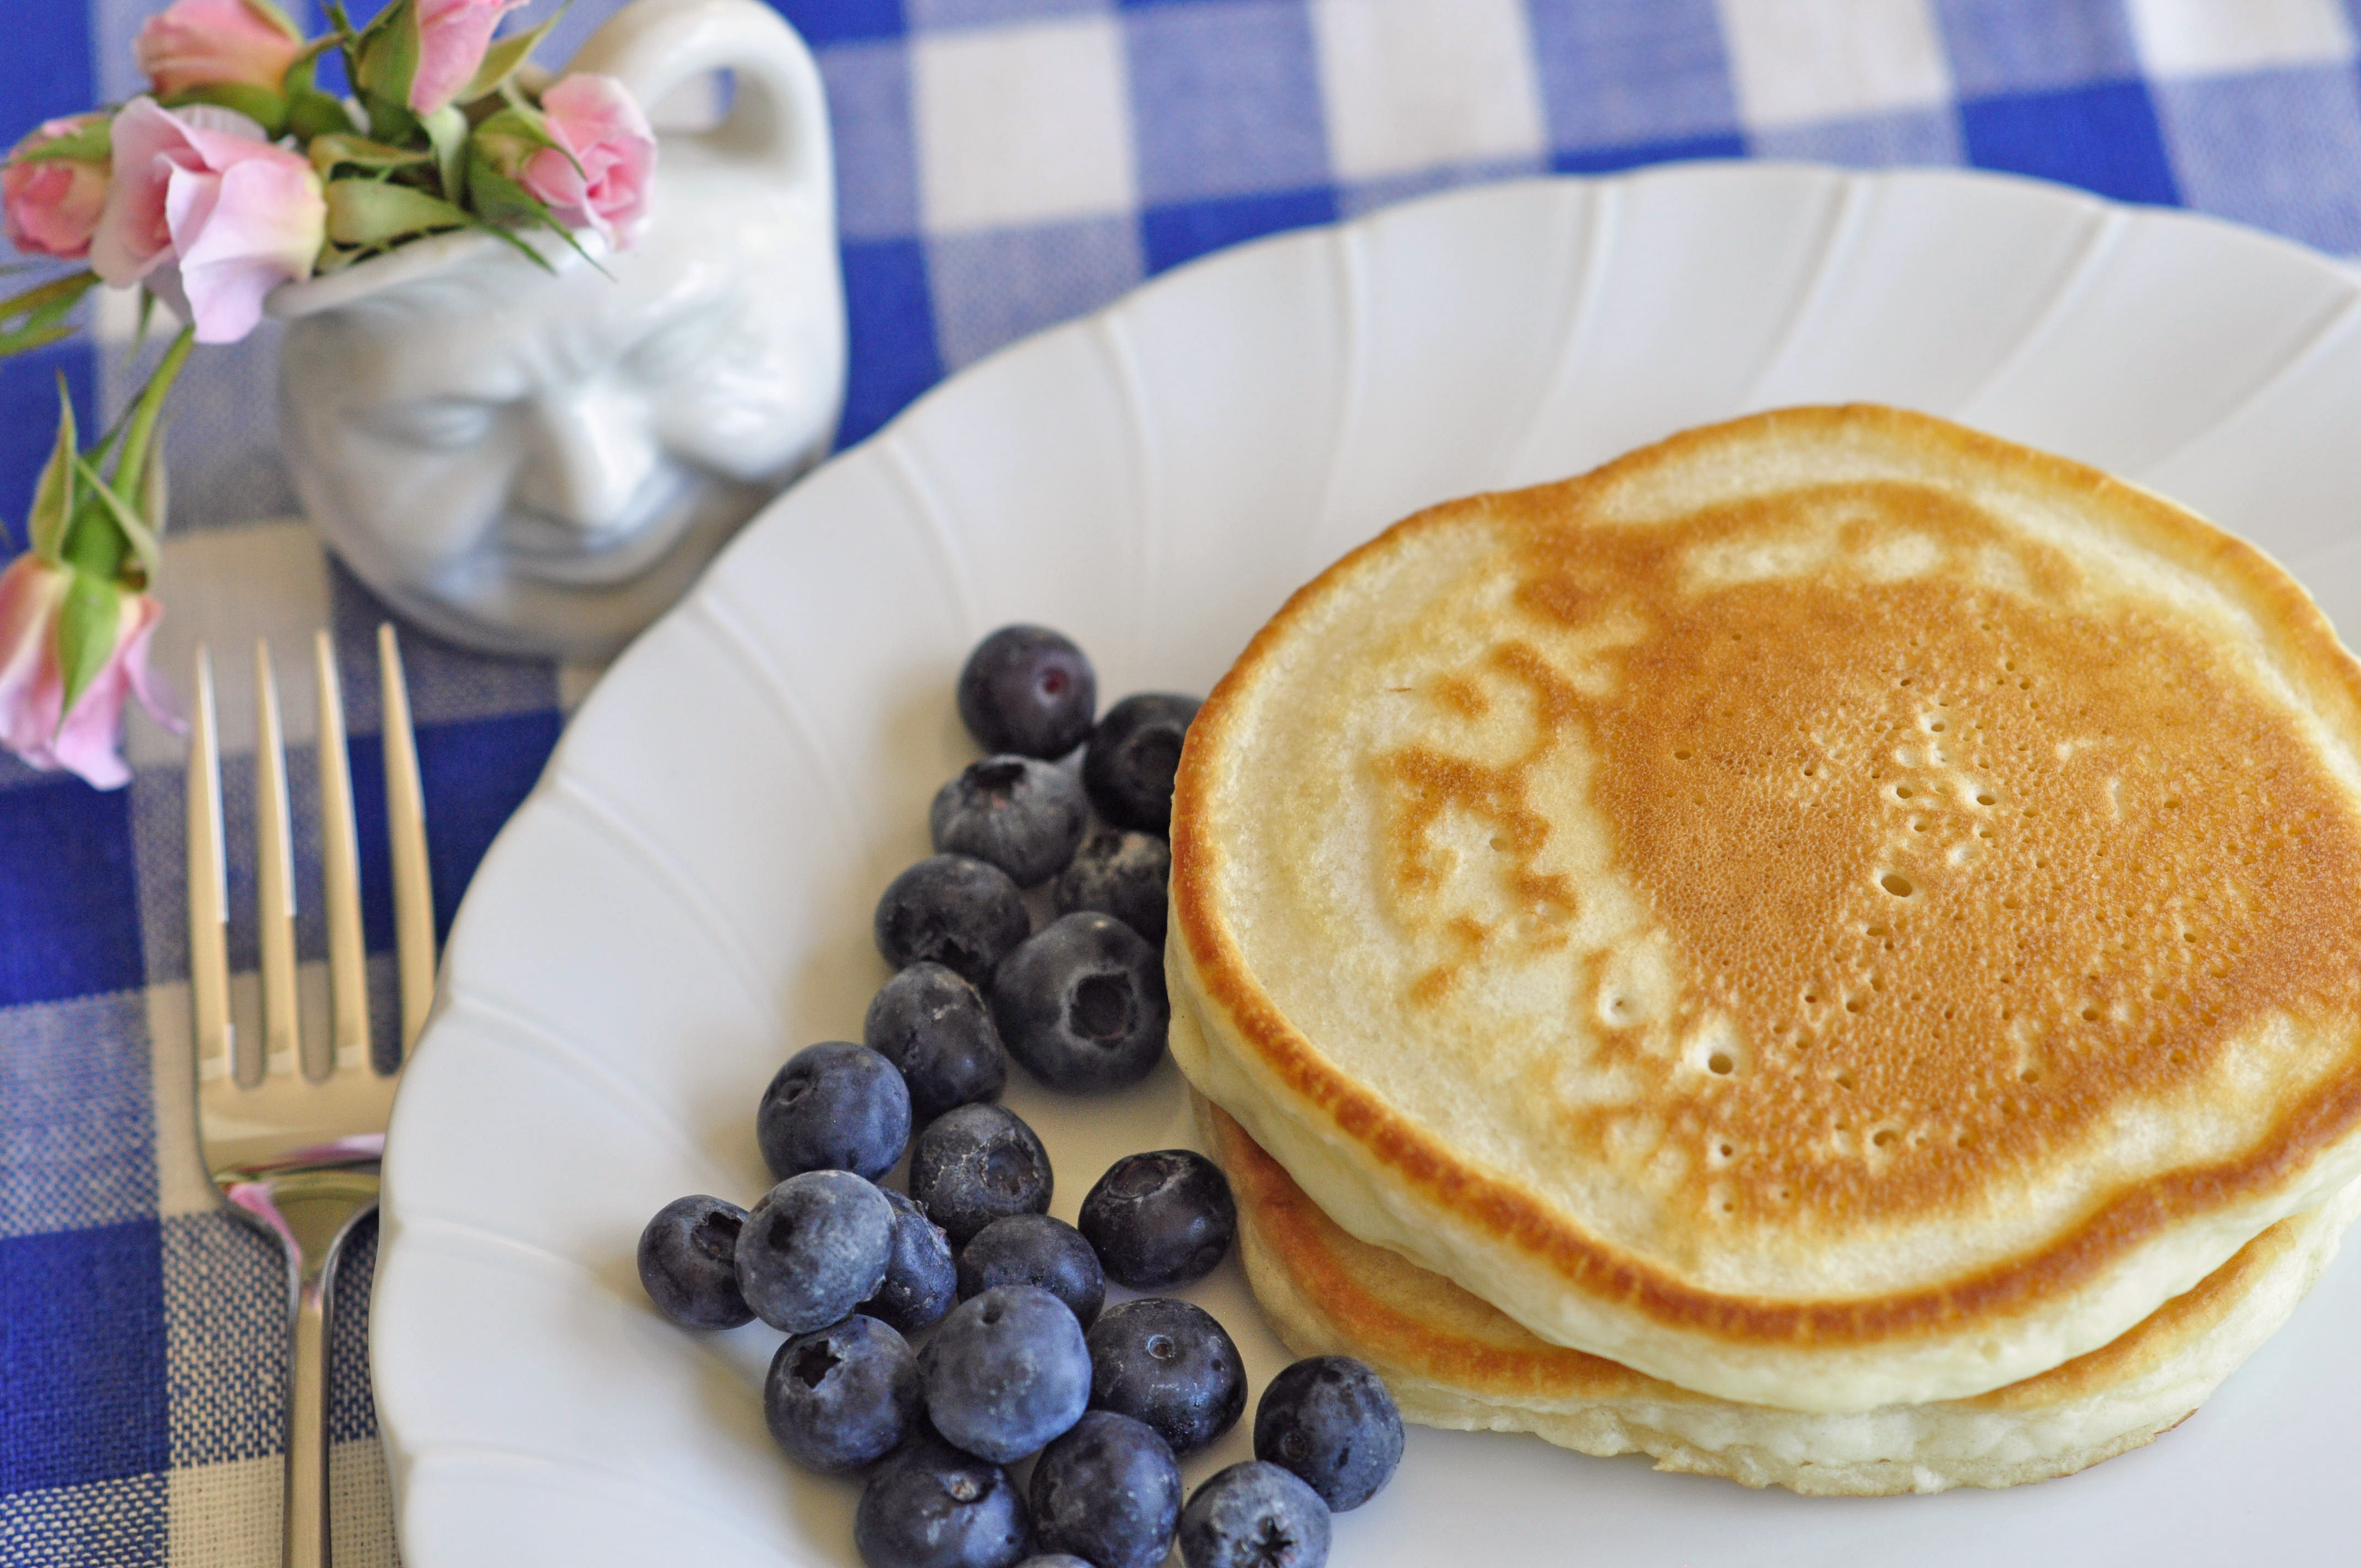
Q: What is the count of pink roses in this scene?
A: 6